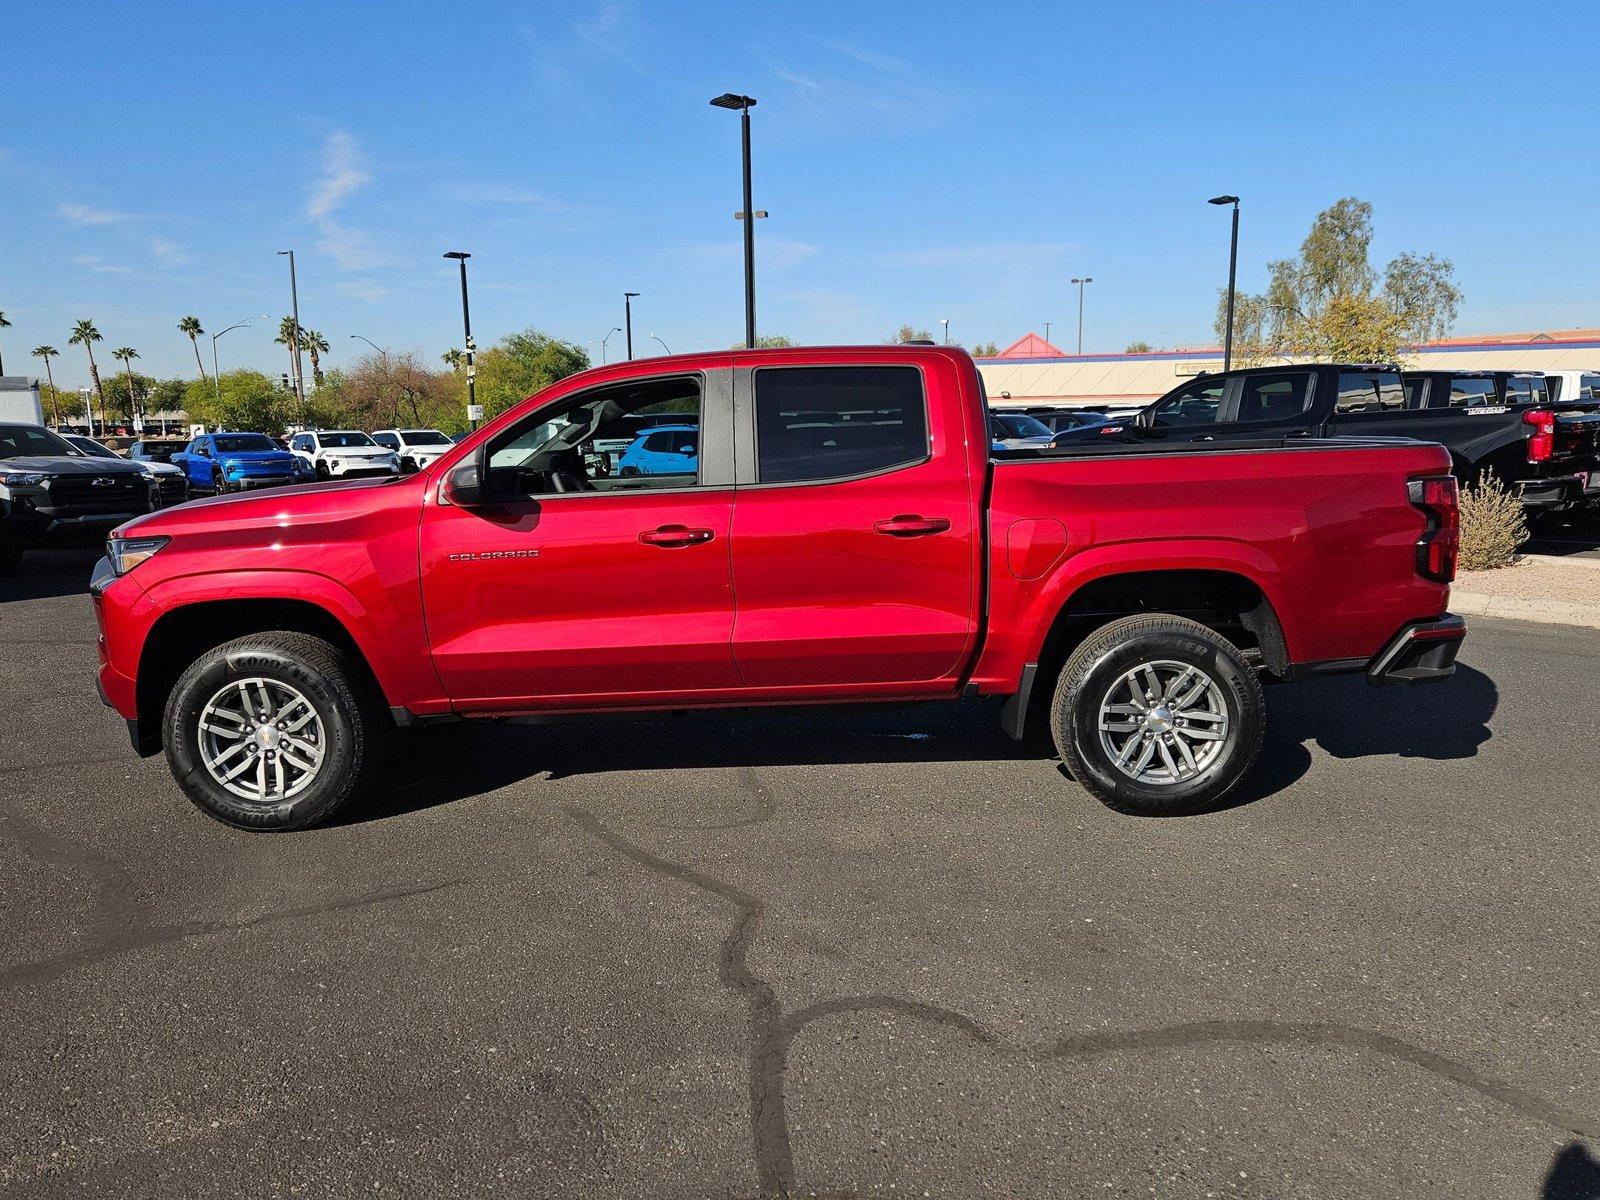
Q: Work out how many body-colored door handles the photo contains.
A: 2